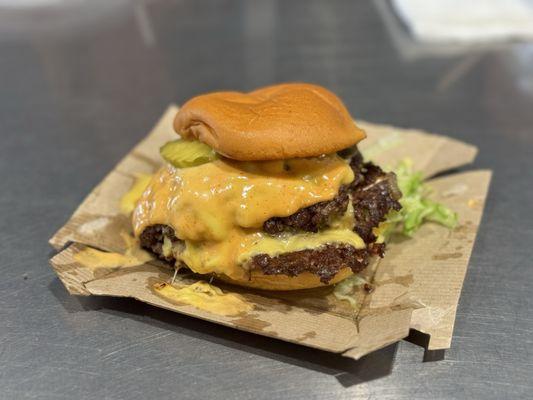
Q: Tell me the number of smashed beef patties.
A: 2